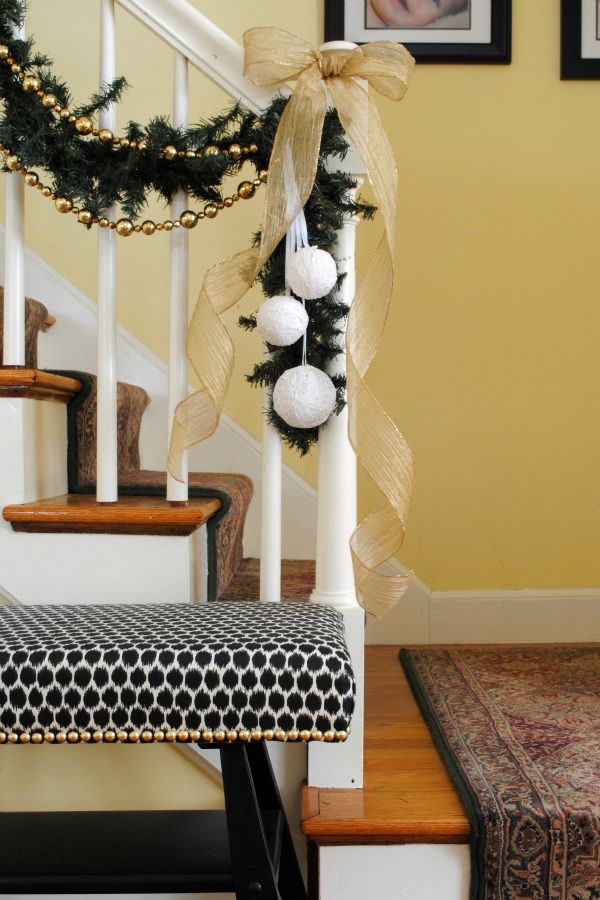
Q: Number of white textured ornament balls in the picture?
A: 3